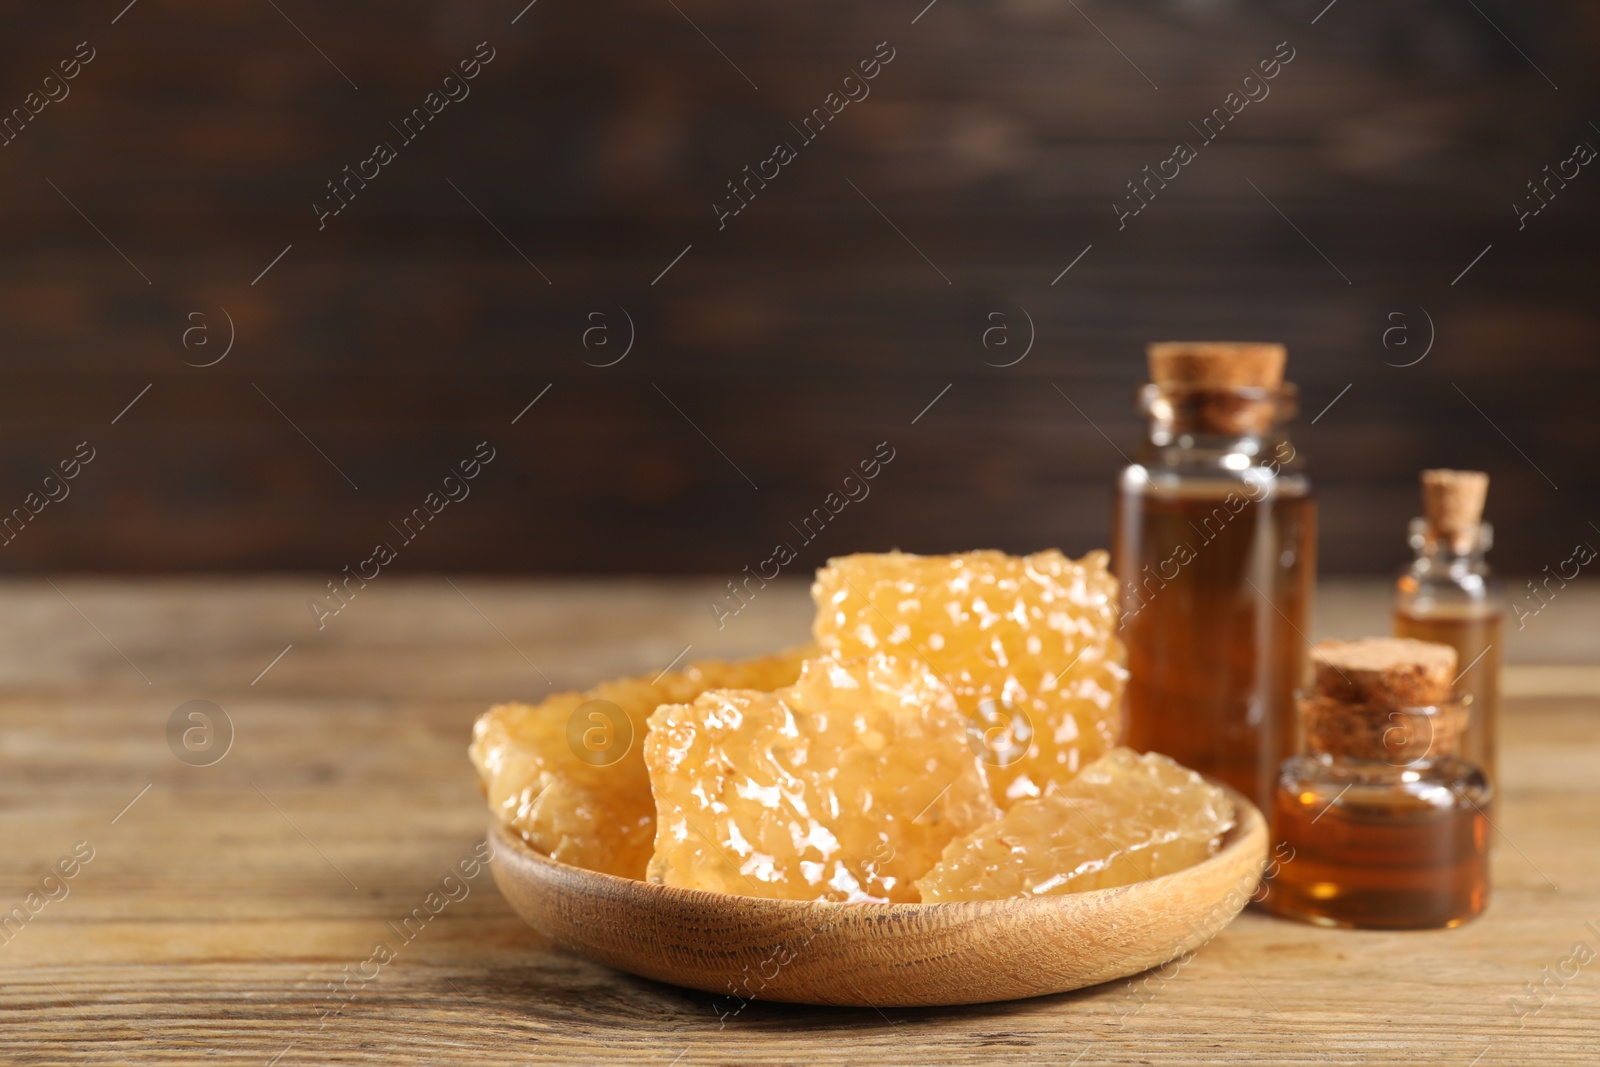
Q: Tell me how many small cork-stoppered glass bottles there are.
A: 3